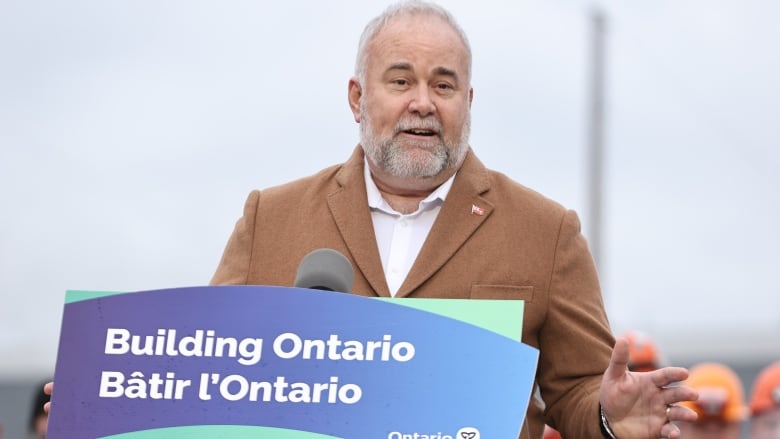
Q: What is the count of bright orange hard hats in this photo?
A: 3